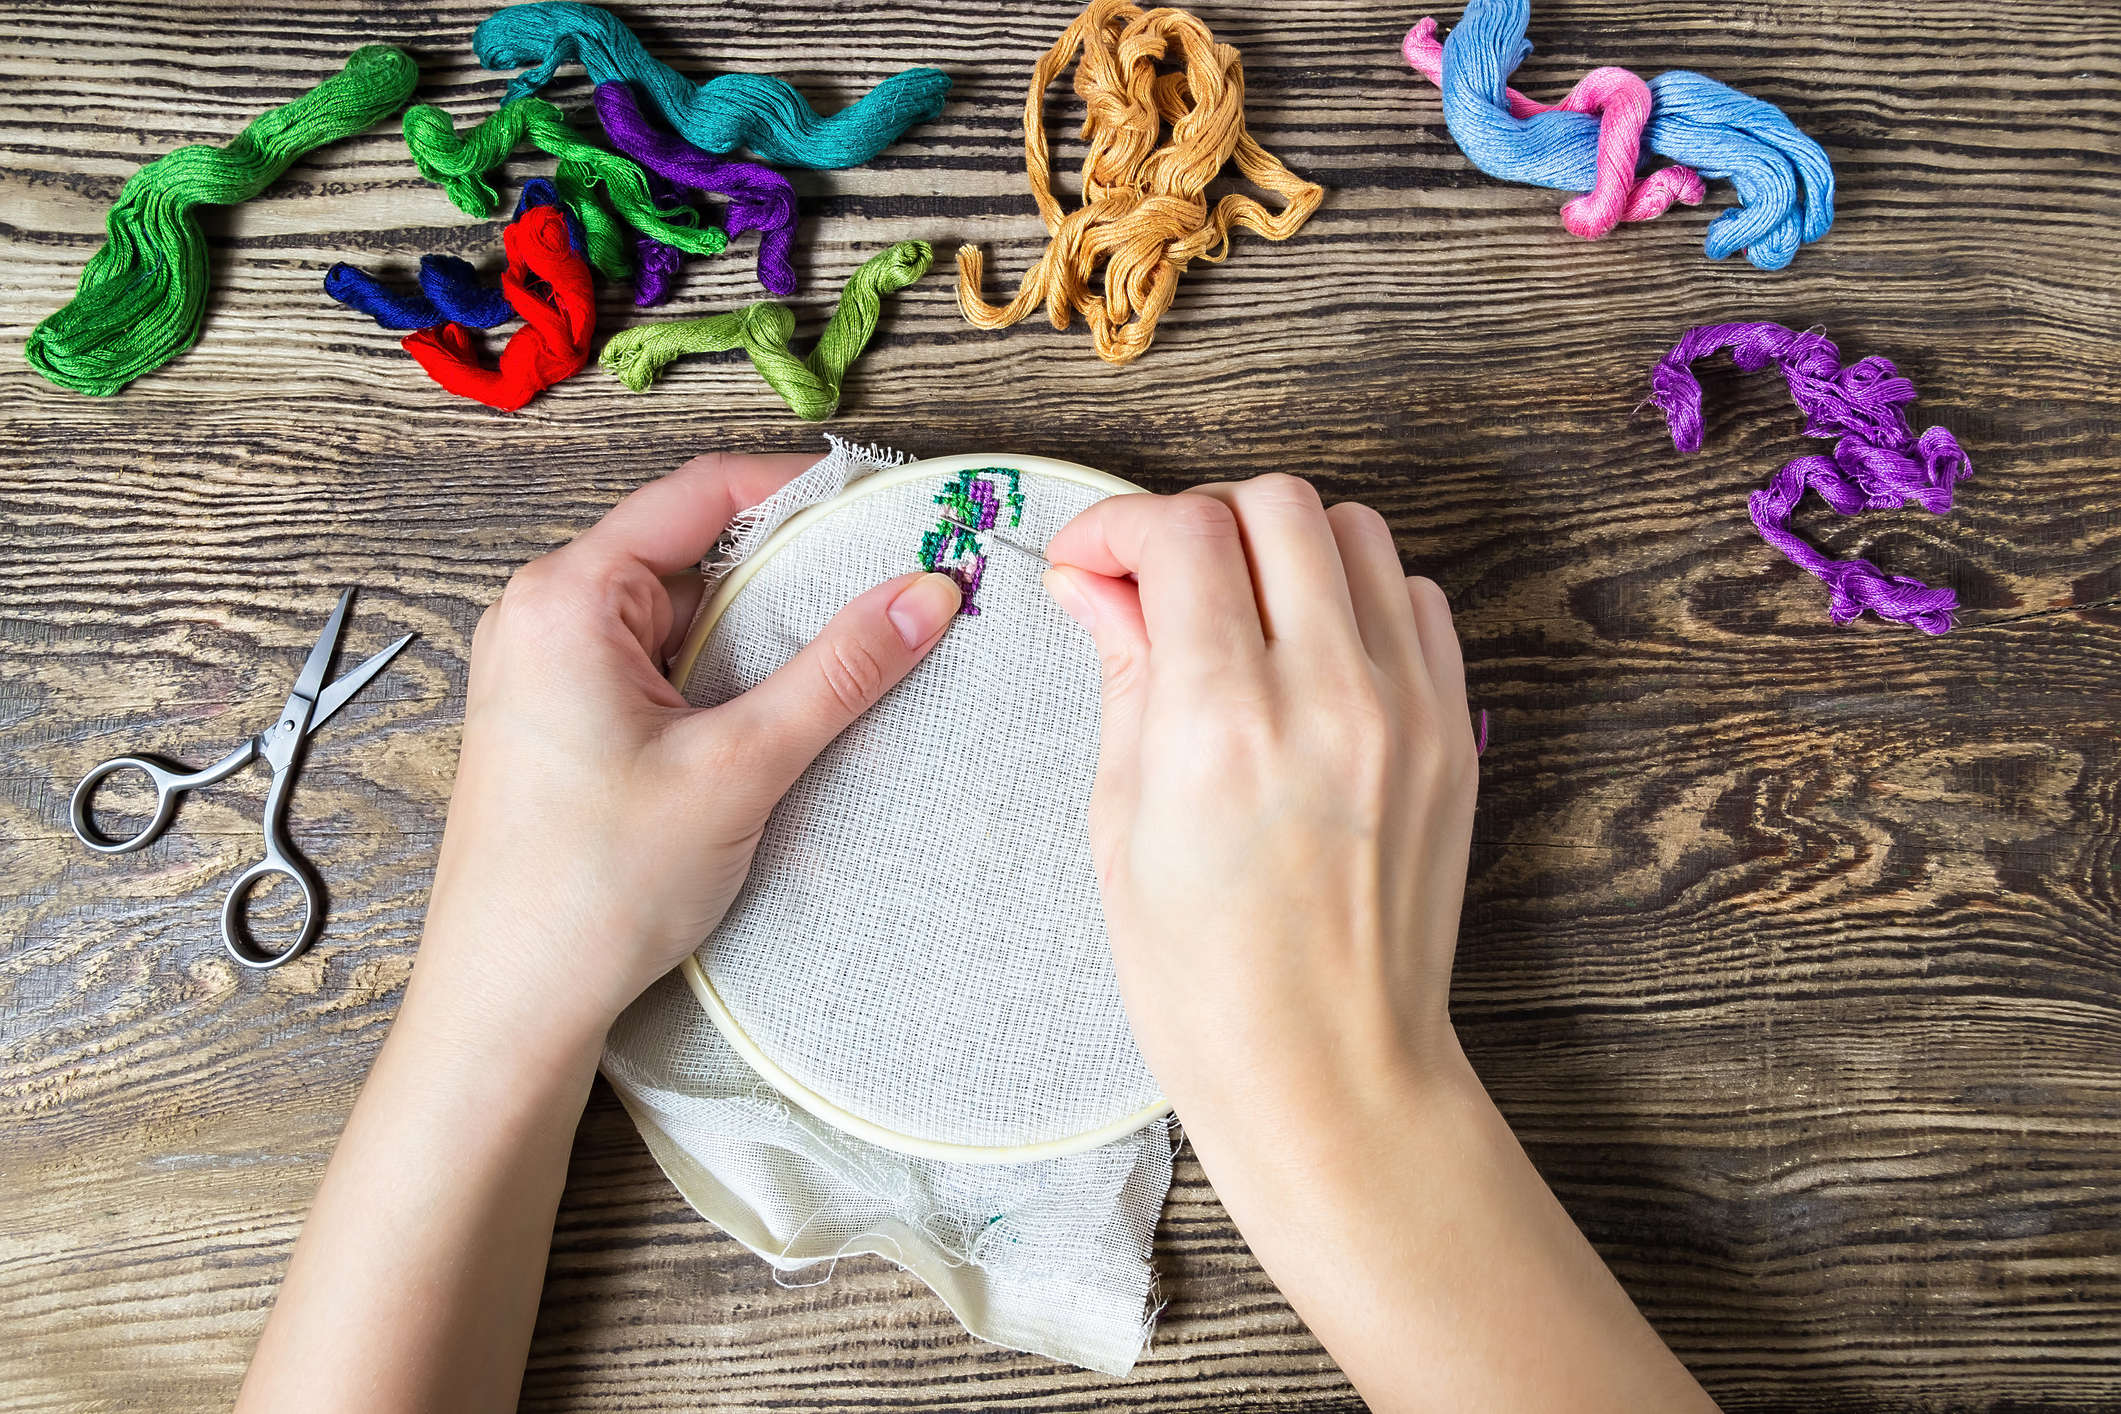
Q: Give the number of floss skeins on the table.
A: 11